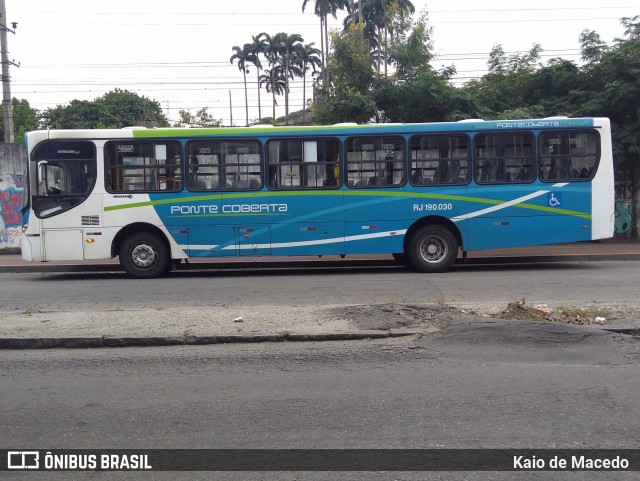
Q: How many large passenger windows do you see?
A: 7